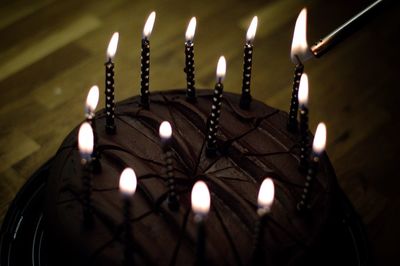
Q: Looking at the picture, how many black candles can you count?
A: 14